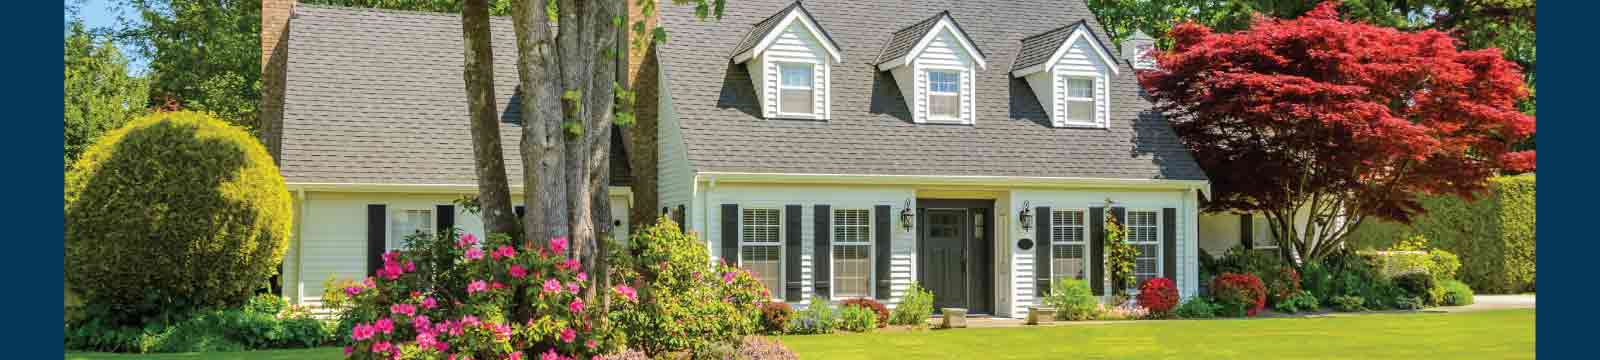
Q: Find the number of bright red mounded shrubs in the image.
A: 2